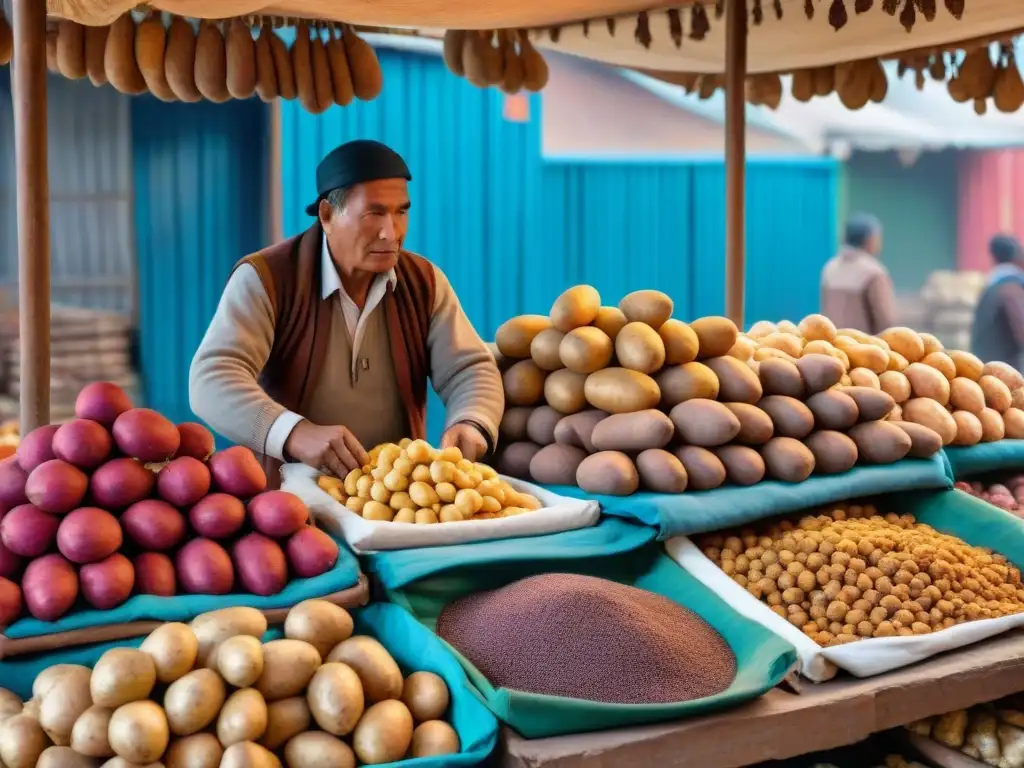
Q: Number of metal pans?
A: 0